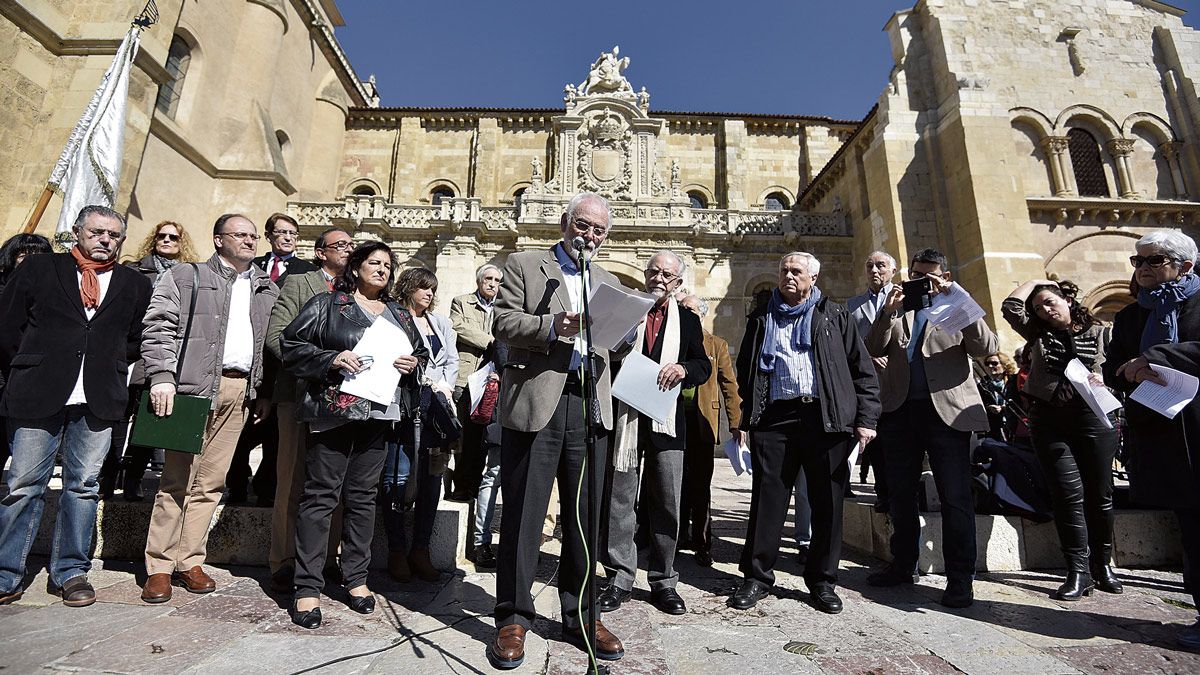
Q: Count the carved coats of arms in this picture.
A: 1